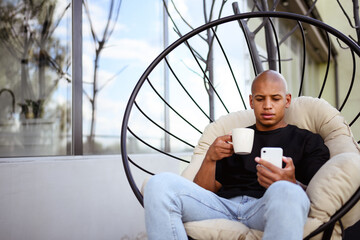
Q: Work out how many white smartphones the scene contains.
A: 1